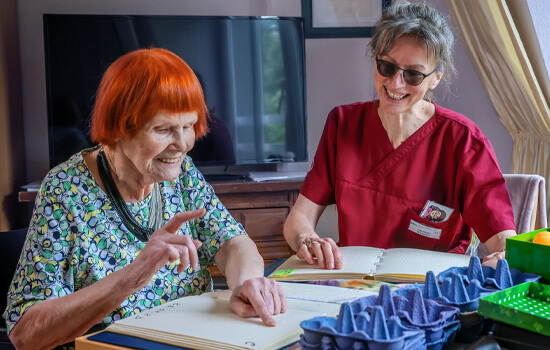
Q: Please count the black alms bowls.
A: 0